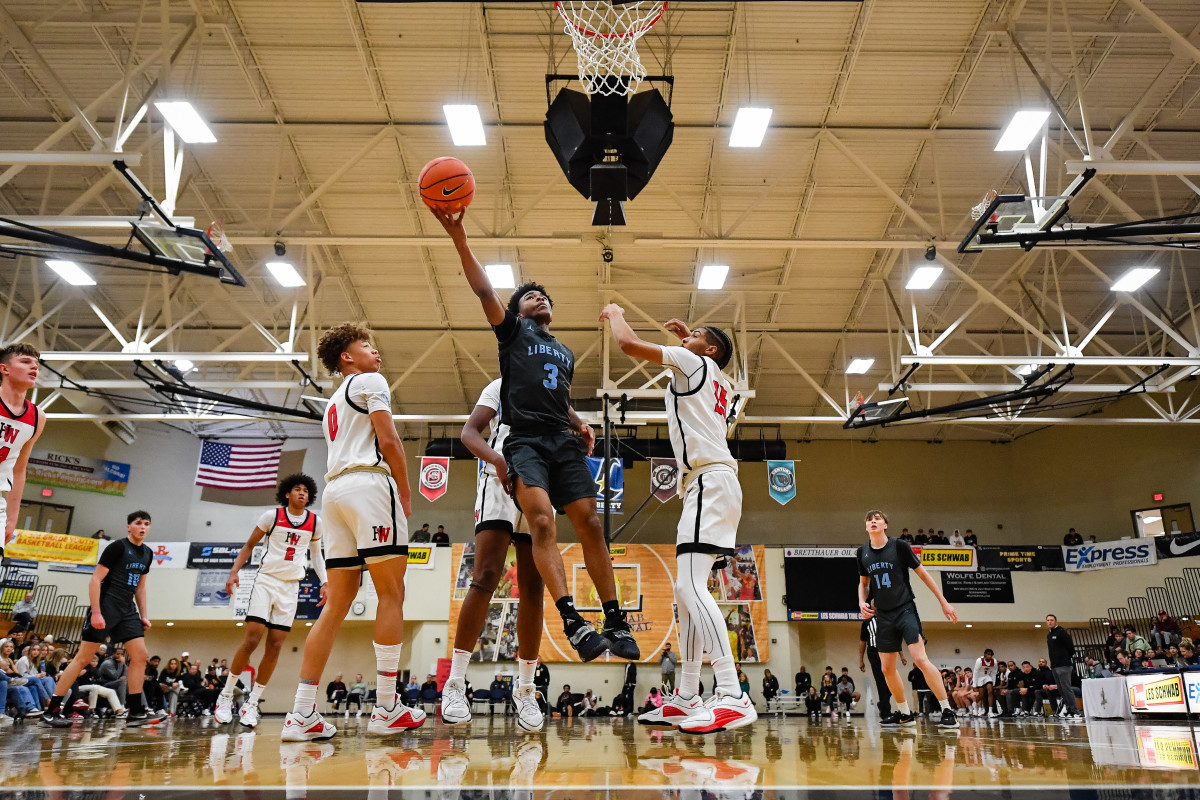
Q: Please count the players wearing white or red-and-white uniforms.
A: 5